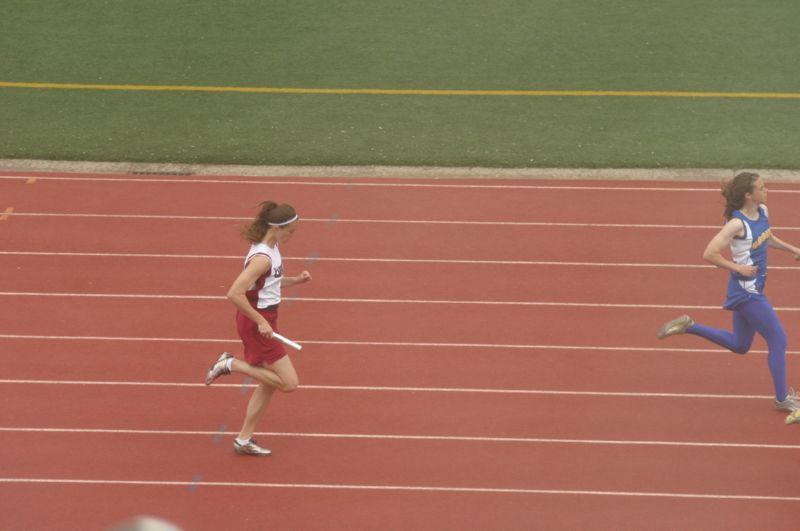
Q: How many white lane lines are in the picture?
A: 8